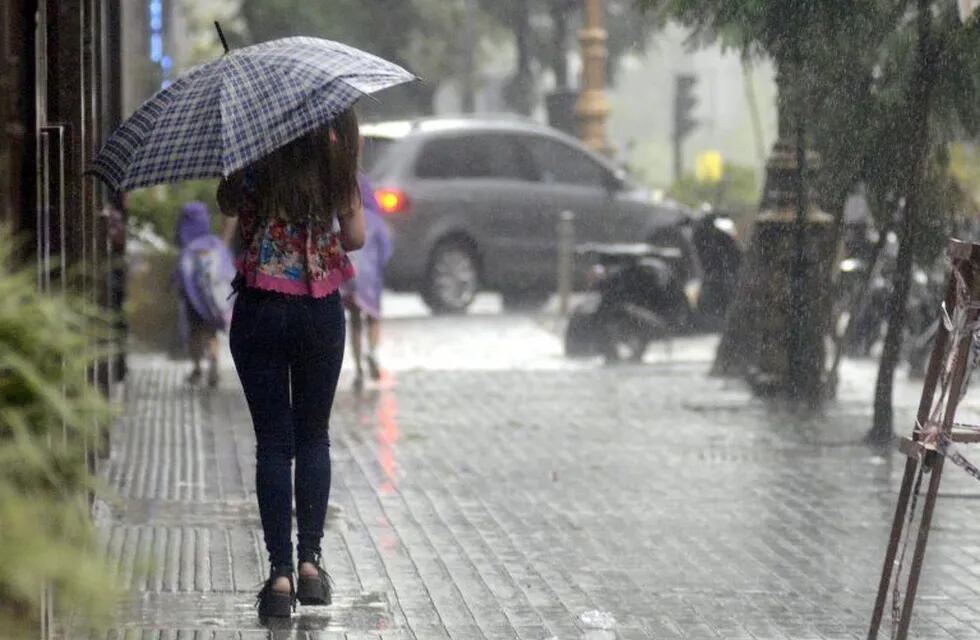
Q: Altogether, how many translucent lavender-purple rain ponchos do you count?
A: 2